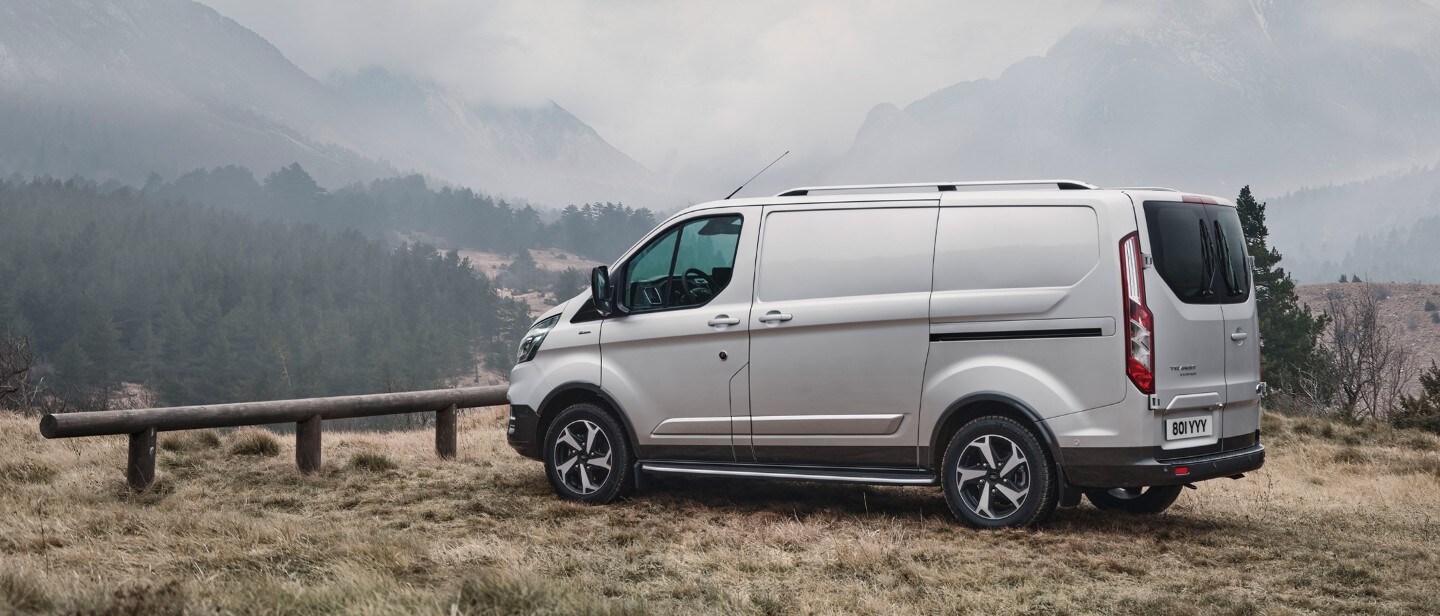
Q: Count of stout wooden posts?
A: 3